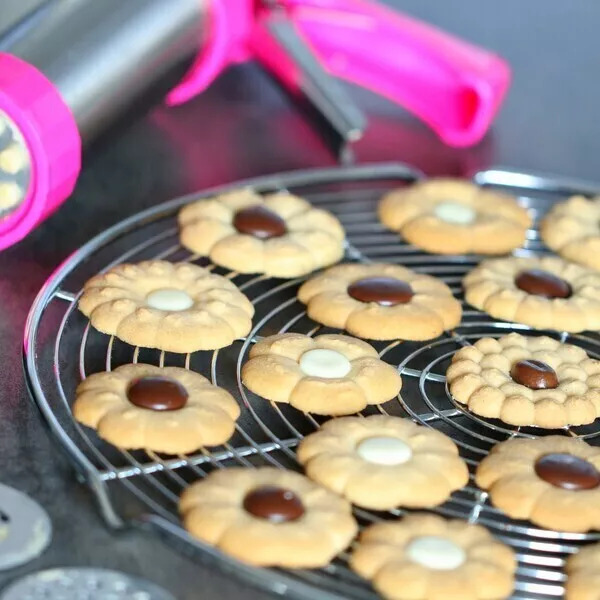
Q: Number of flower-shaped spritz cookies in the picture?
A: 14